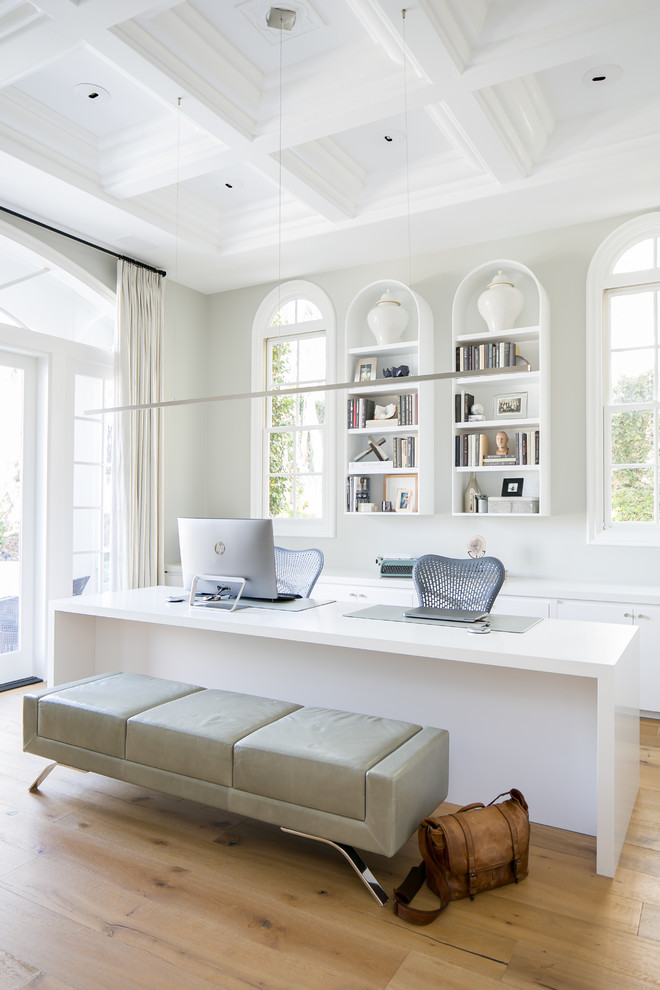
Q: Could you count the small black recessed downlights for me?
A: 4